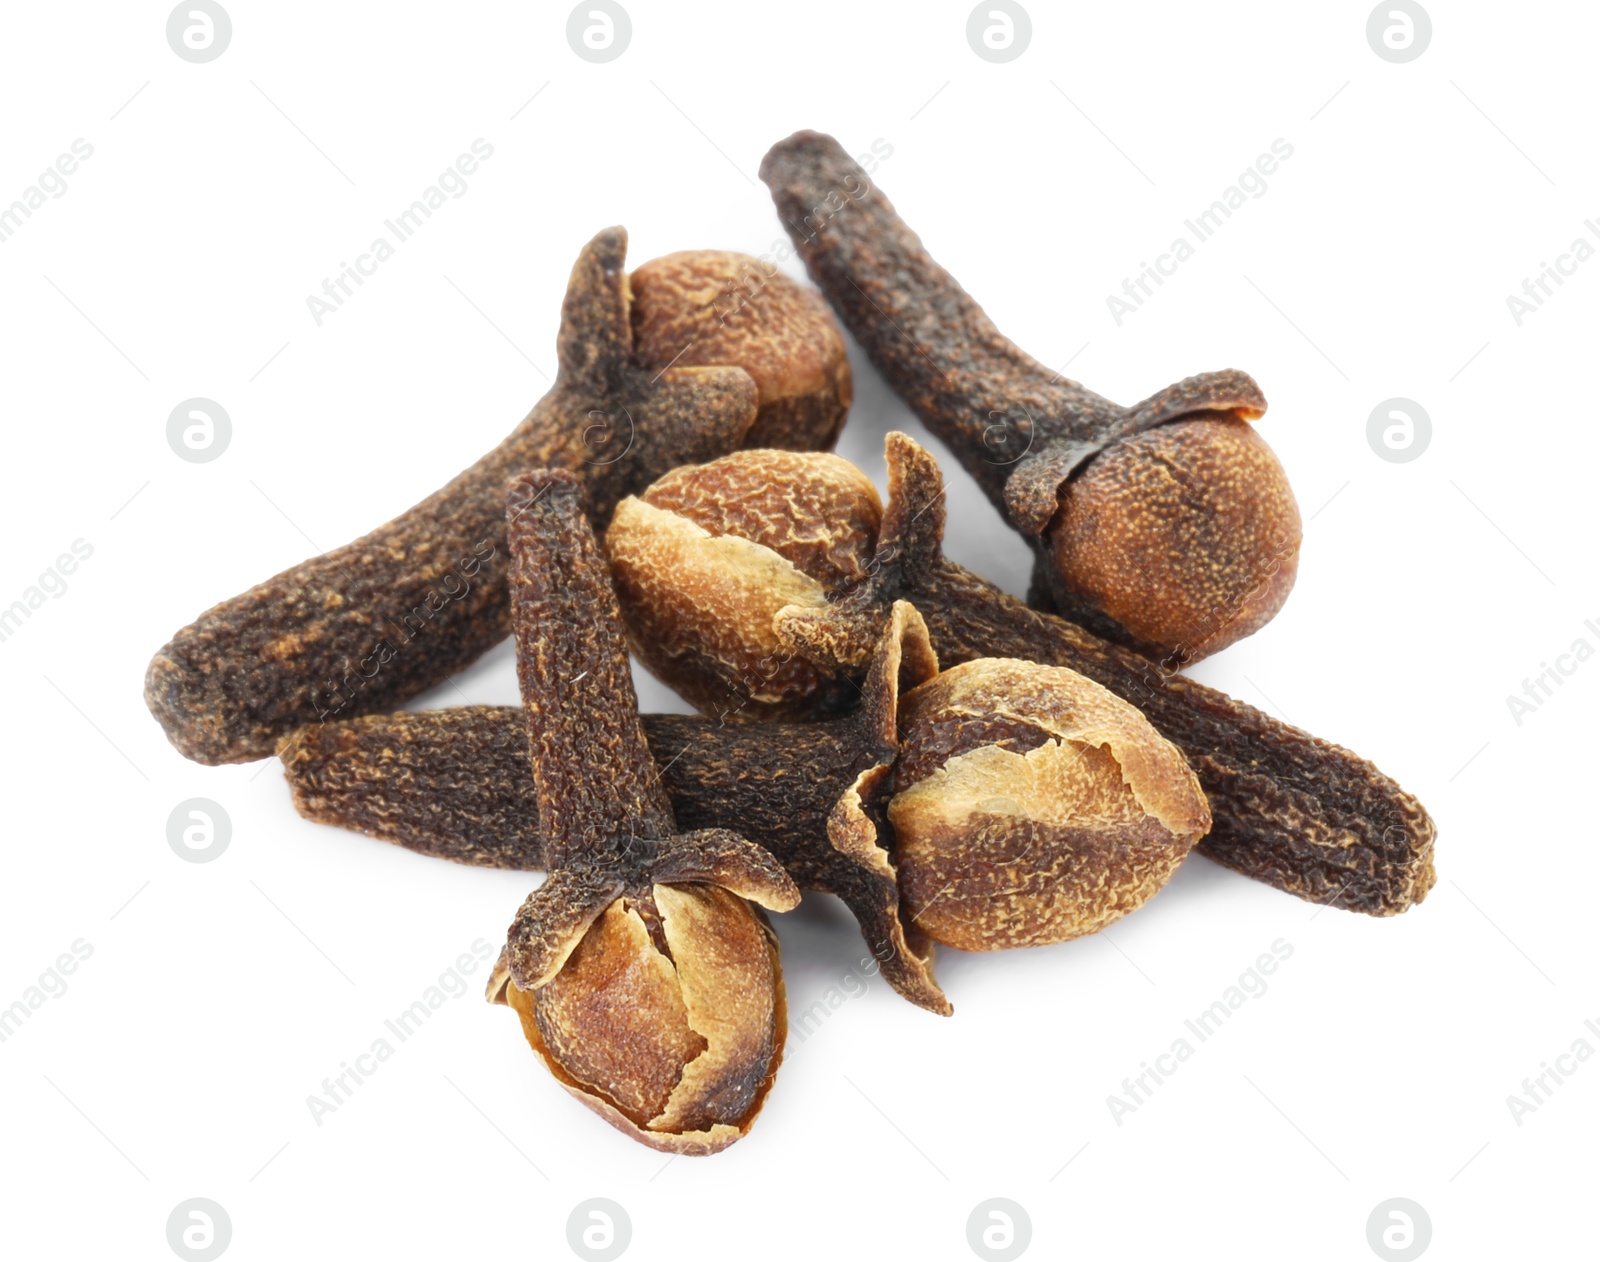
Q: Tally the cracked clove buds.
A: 3